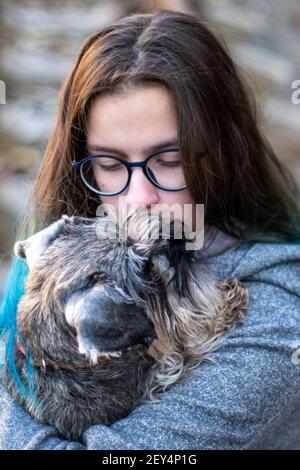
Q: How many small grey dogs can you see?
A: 1